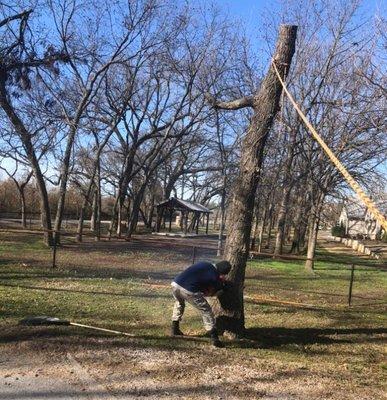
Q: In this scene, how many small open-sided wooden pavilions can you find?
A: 1